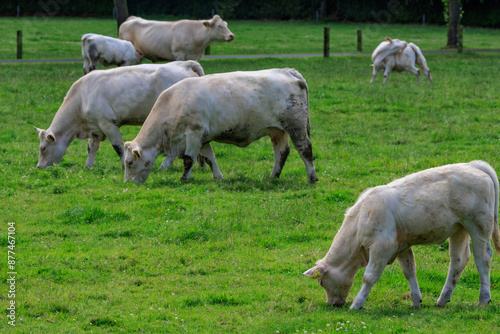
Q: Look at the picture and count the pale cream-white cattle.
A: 6